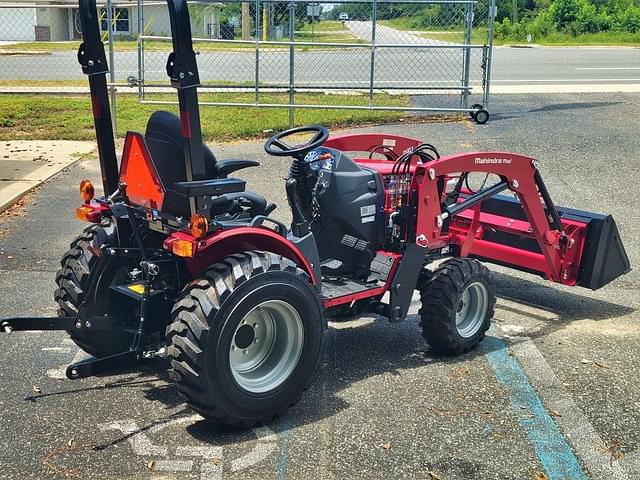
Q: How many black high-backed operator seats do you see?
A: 1